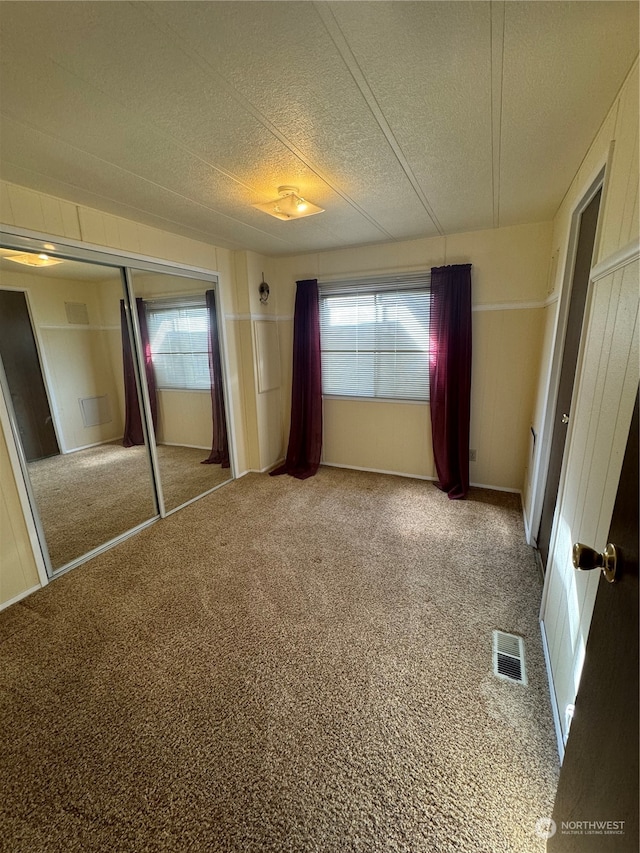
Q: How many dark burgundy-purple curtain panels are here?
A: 2